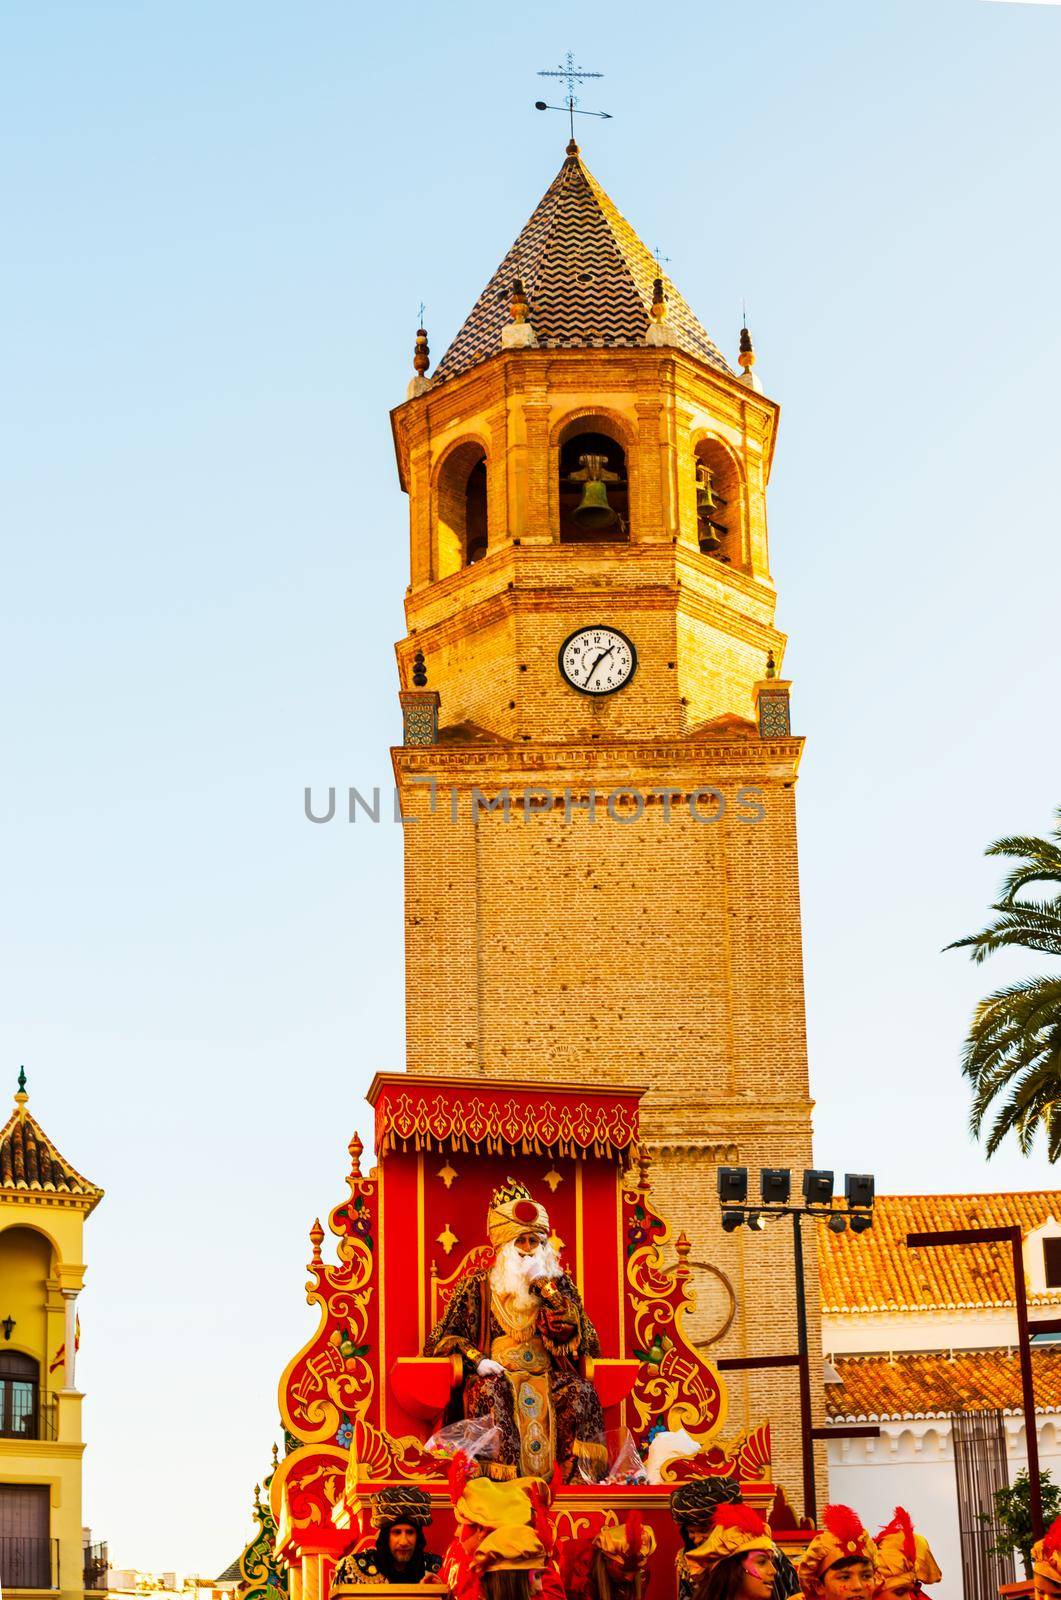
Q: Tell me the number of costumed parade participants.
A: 10